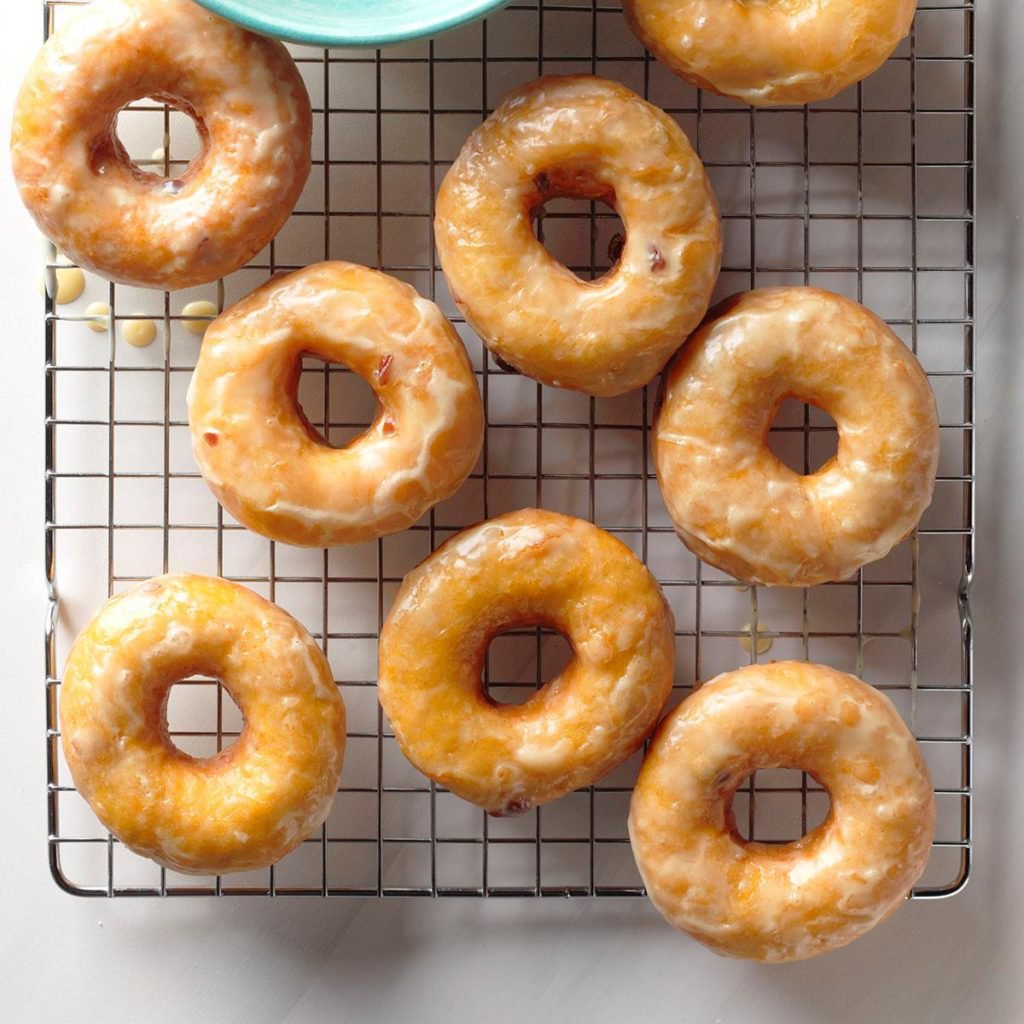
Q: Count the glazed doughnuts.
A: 8